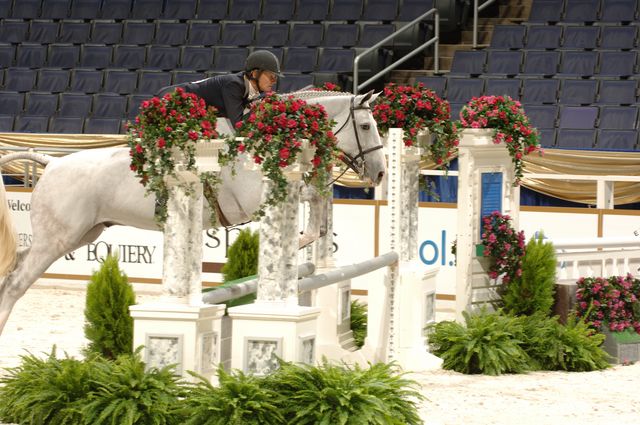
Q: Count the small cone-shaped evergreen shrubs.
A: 3